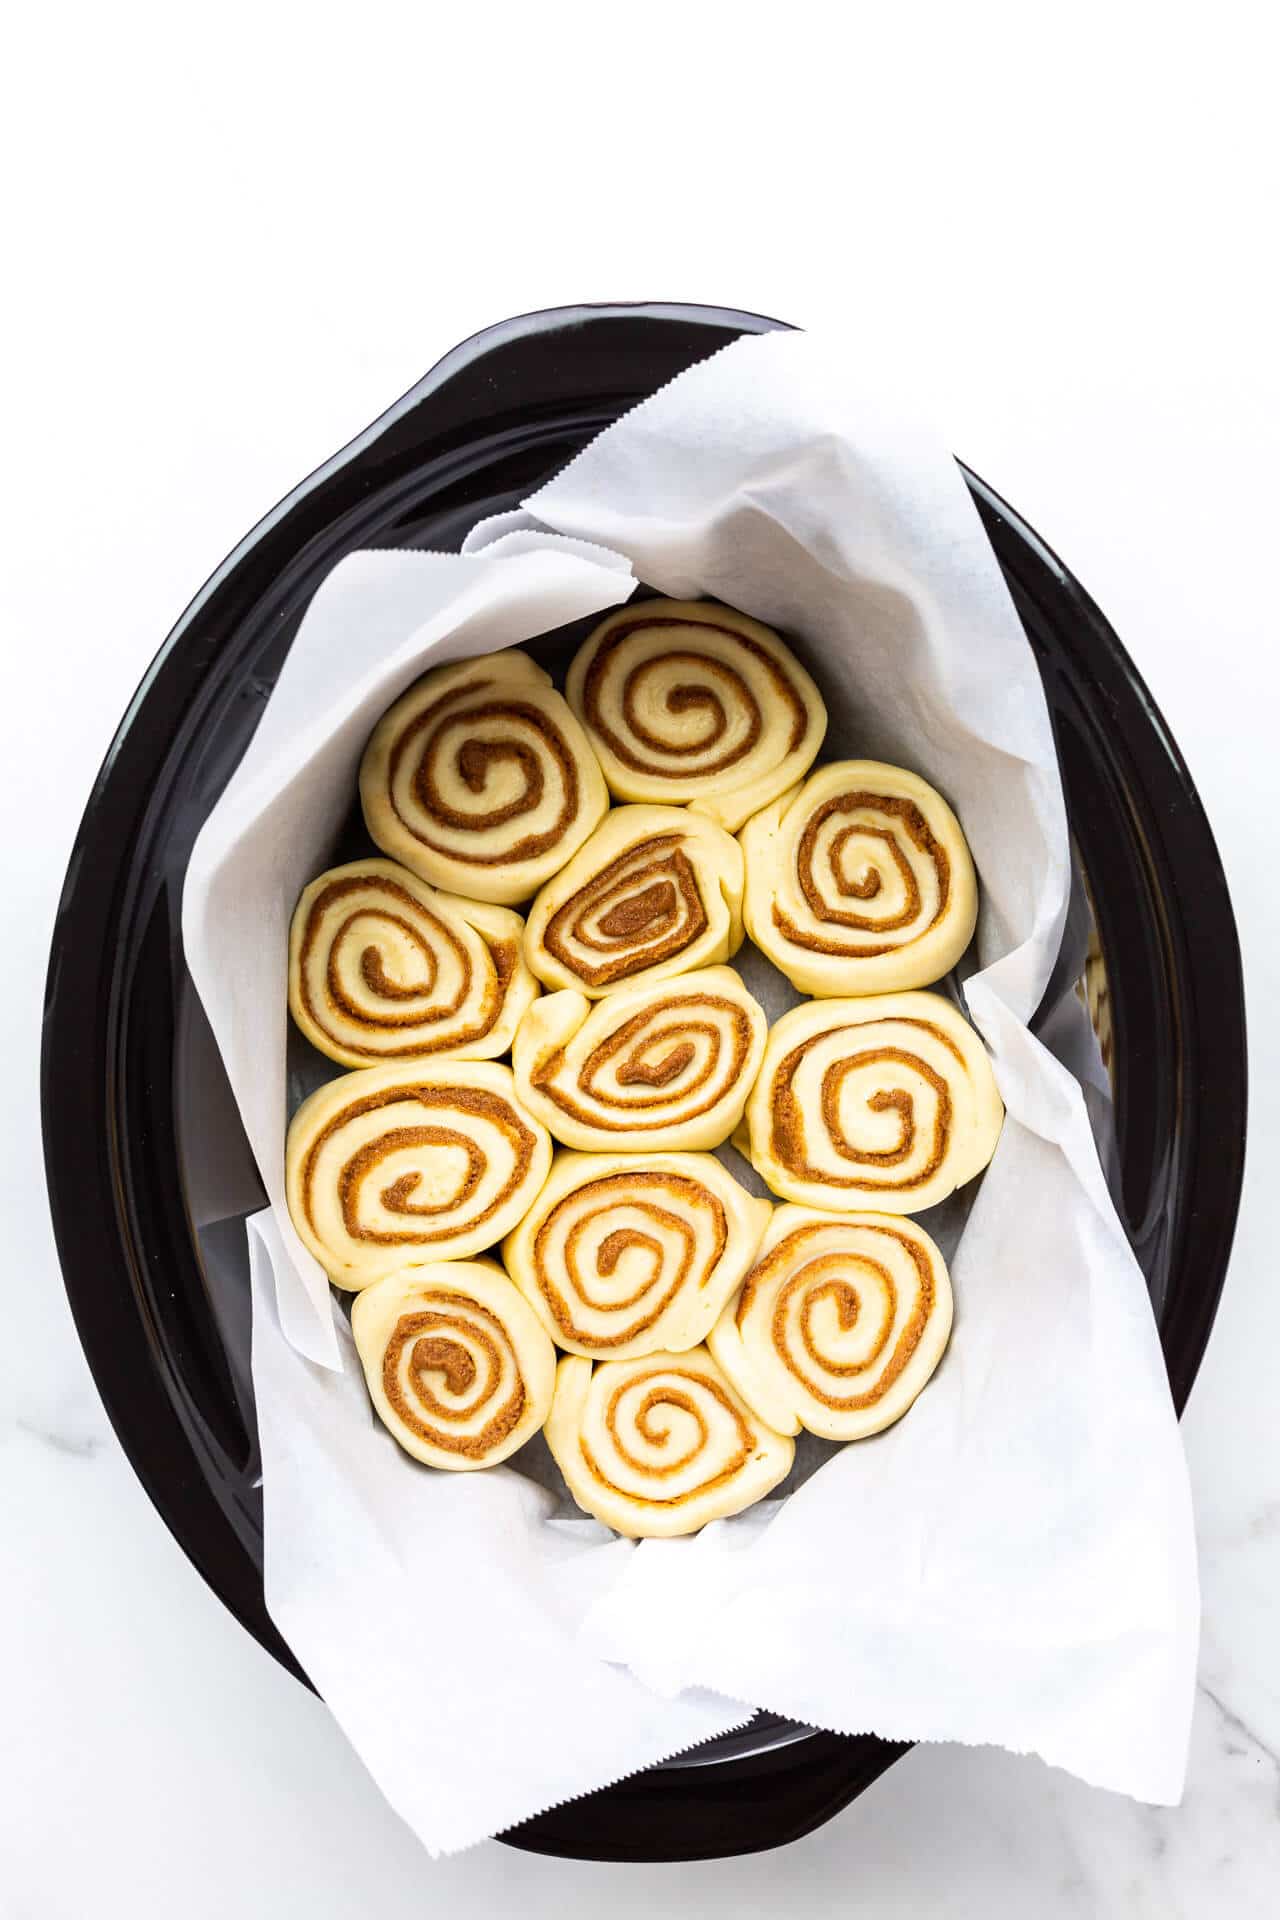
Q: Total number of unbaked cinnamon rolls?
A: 12